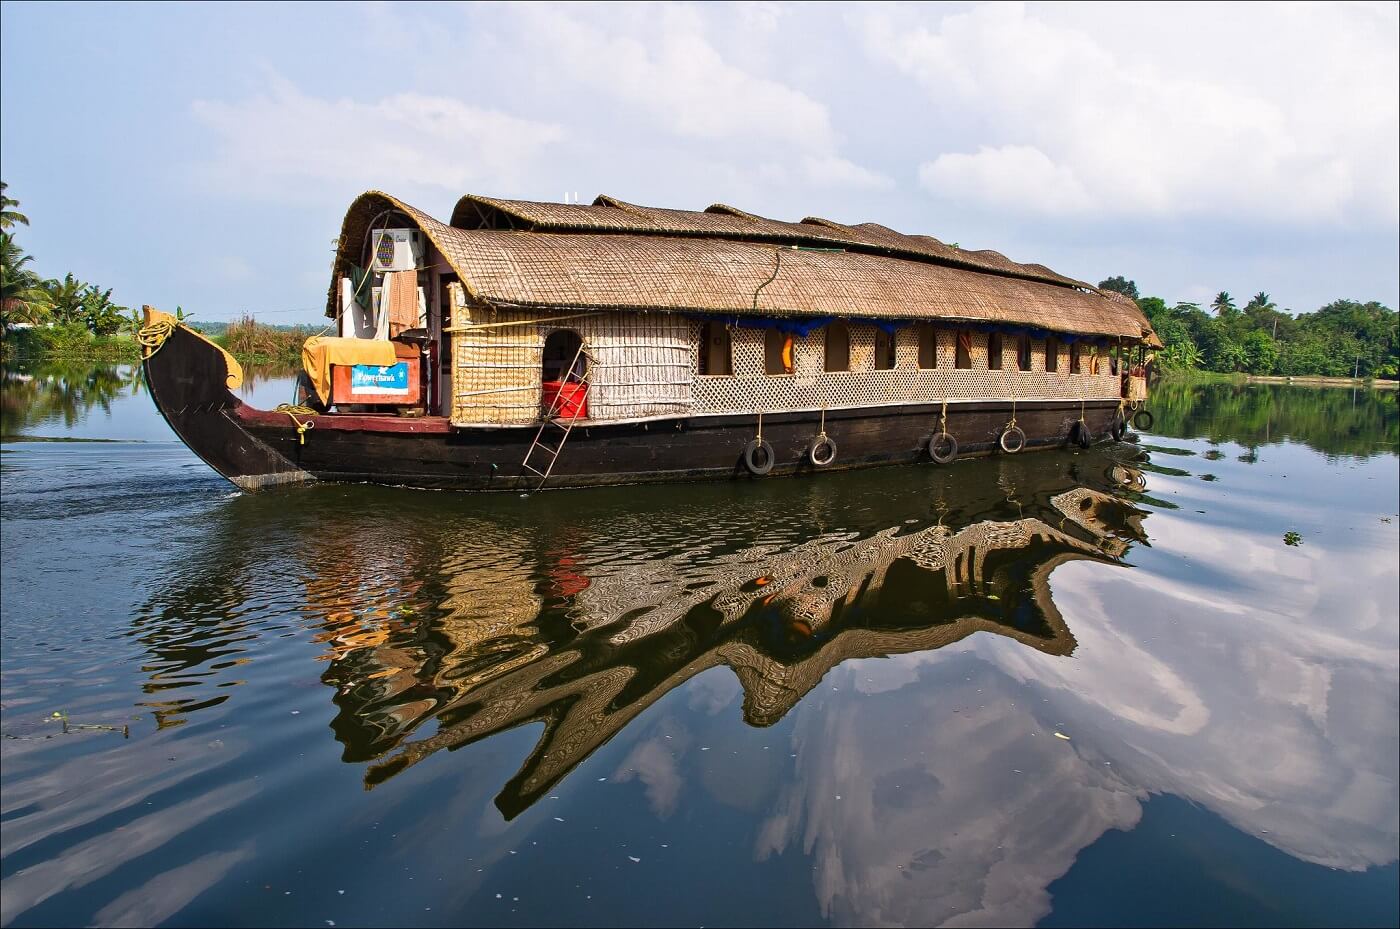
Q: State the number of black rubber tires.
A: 7